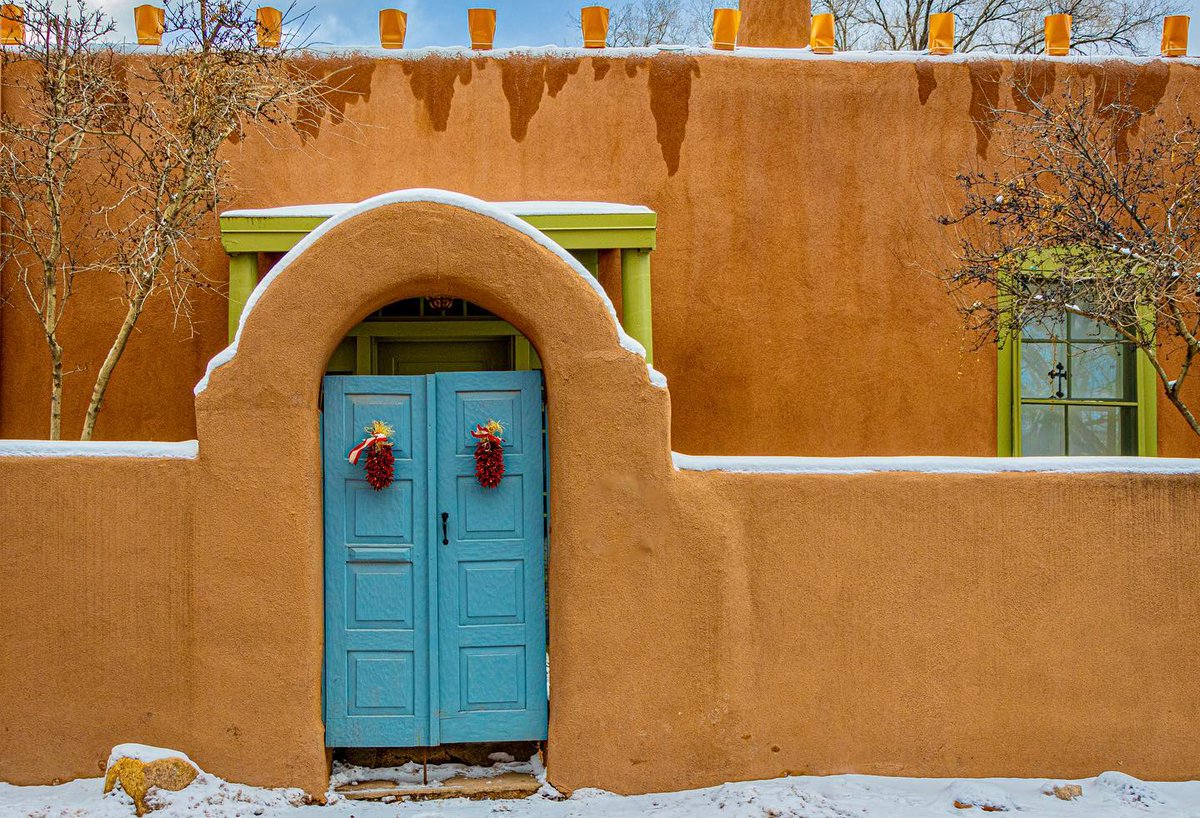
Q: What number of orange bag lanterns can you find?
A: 11